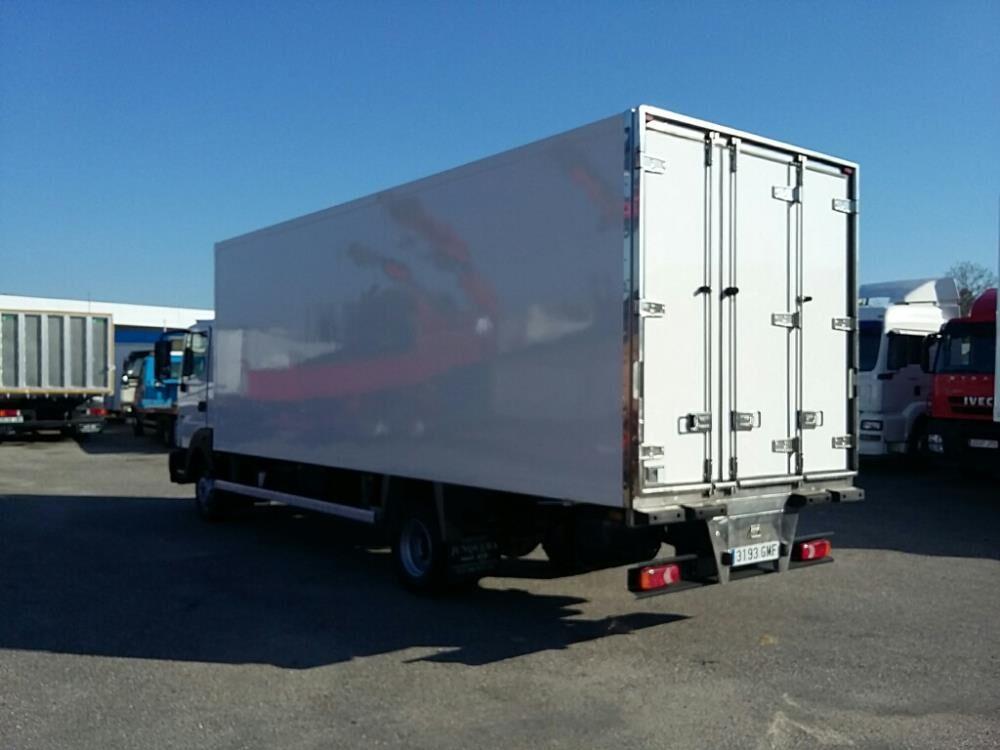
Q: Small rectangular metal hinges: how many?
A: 9